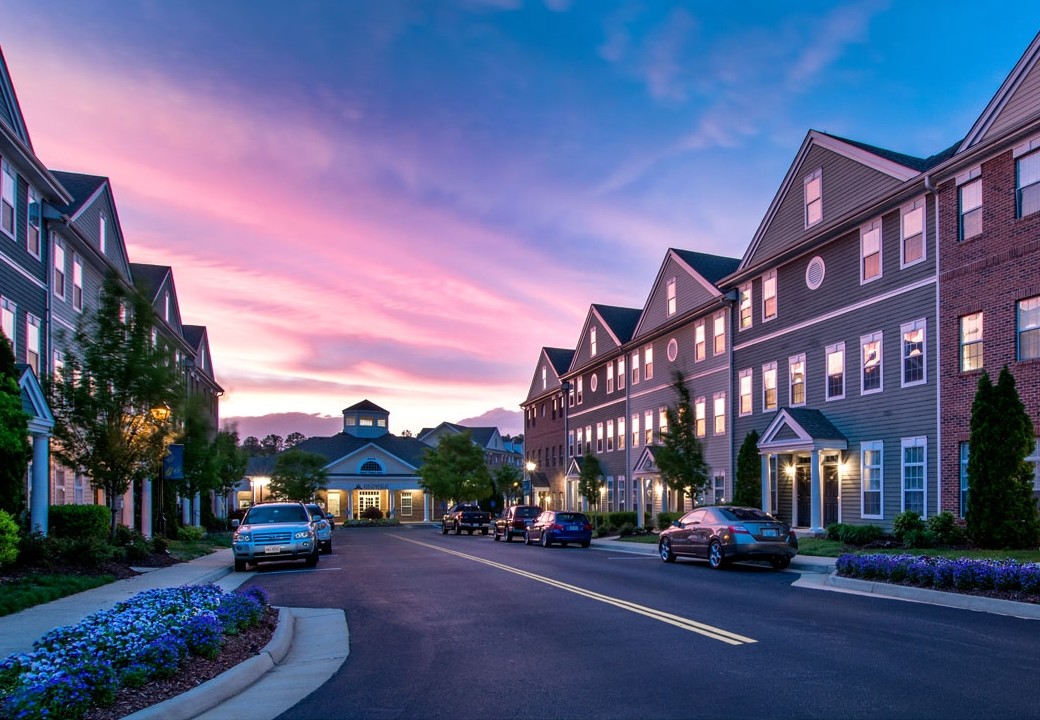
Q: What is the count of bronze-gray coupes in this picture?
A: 1